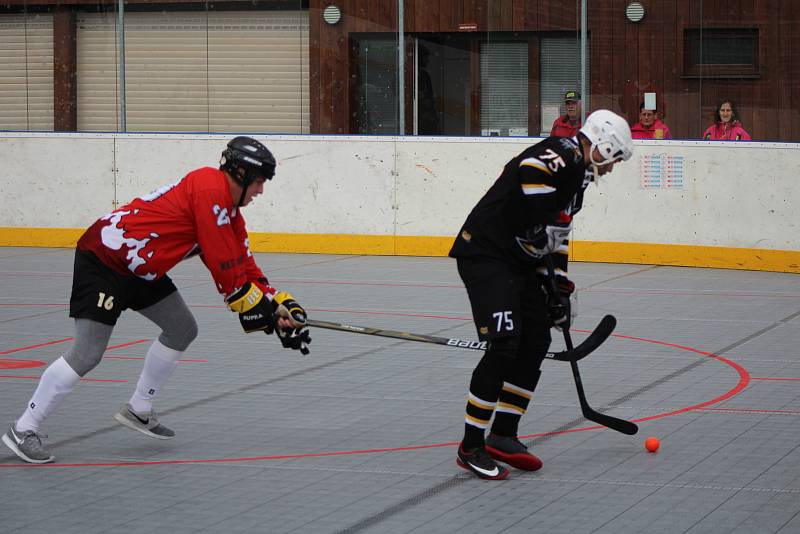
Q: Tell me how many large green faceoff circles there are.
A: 0